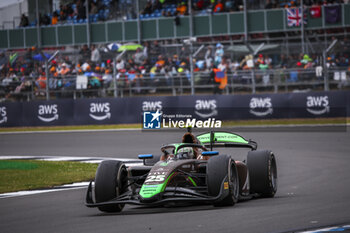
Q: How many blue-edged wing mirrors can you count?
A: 2